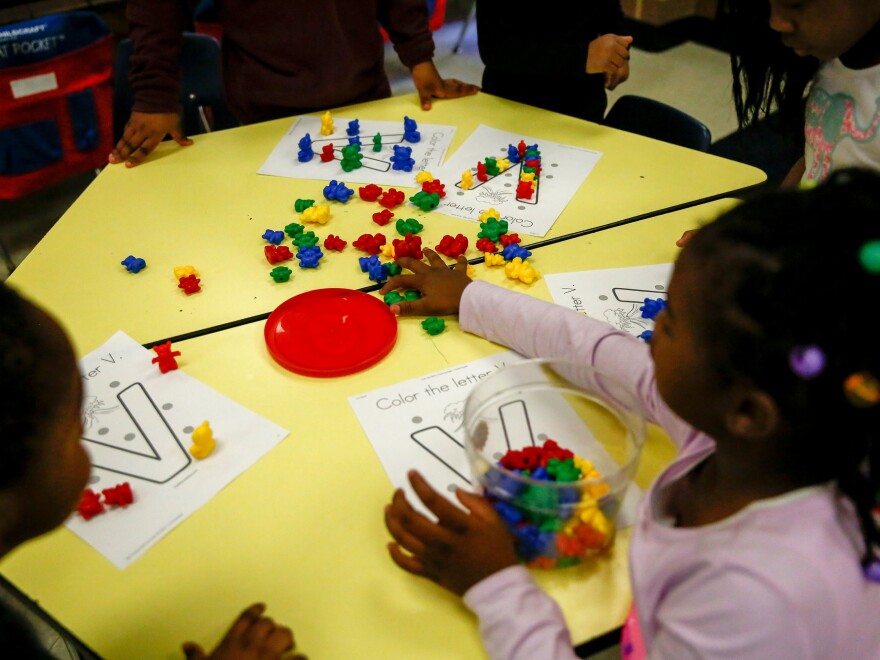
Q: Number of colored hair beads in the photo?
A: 4